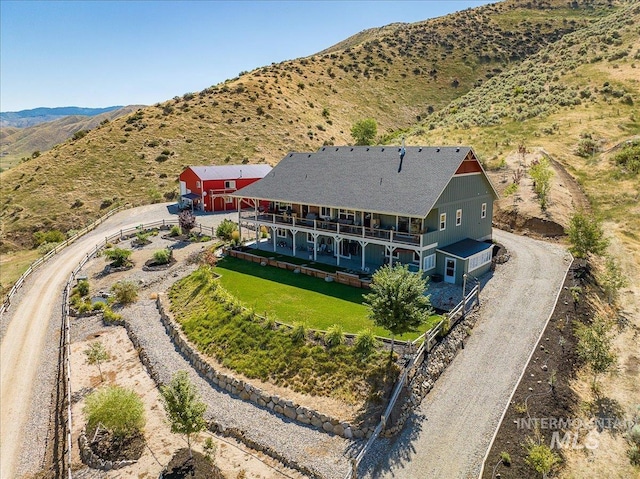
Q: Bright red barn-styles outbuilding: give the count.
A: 1